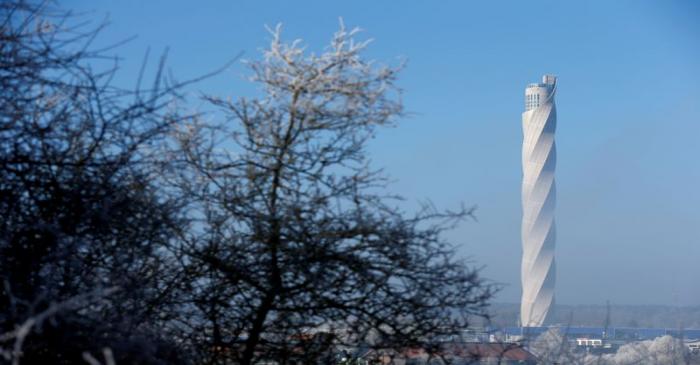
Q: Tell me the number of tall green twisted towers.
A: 0